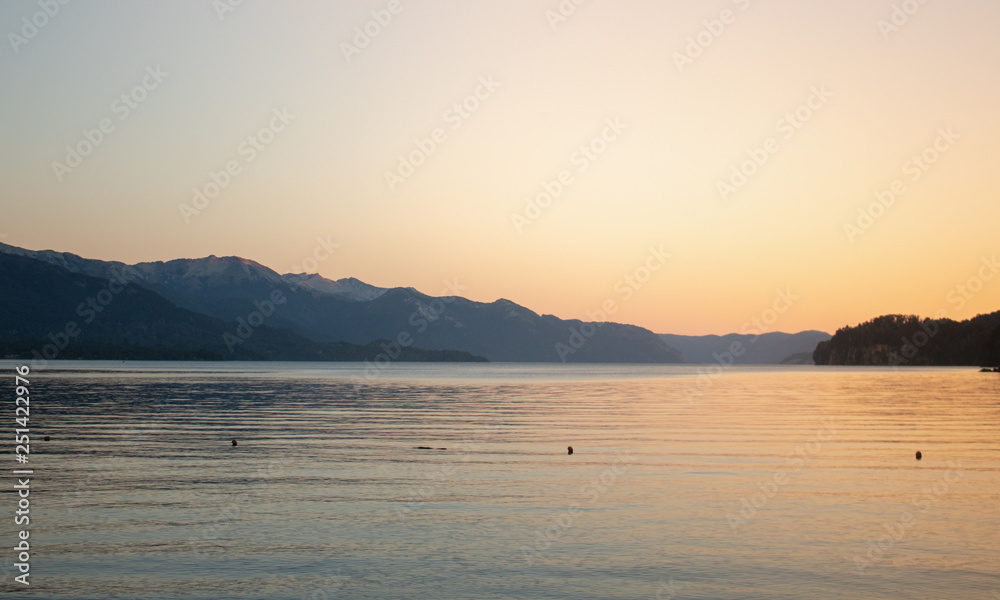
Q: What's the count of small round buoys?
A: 4